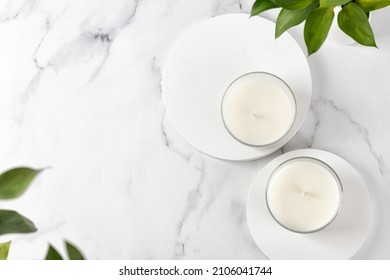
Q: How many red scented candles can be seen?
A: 0